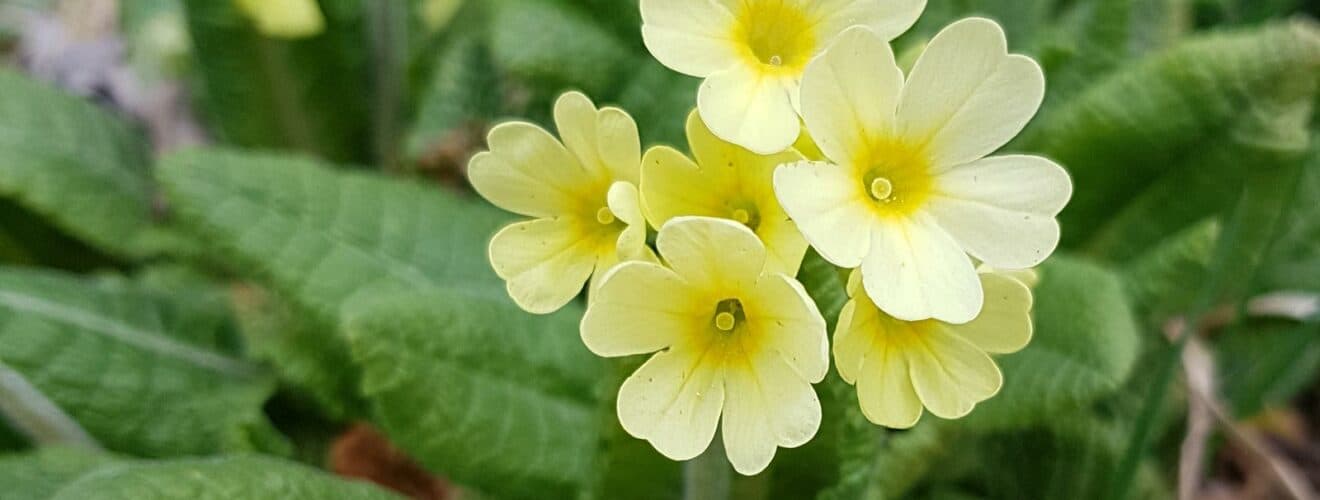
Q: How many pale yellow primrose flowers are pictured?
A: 6